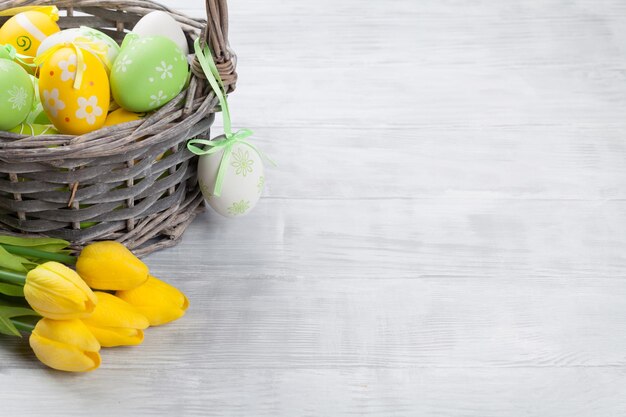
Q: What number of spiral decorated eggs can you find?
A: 1